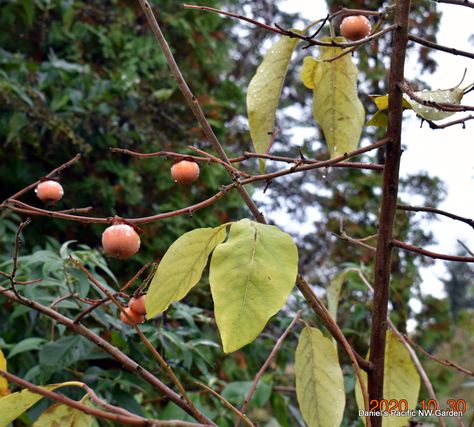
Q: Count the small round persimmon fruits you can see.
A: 6